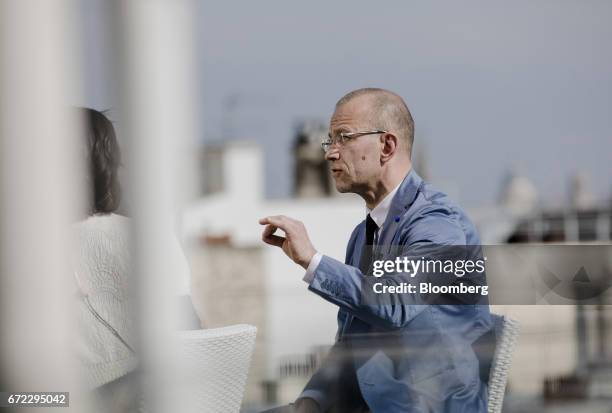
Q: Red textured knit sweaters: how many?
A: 0